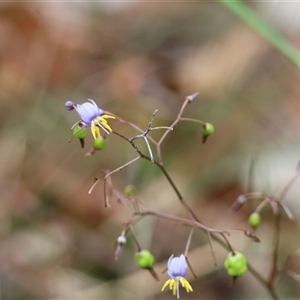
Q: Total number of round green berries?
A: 7